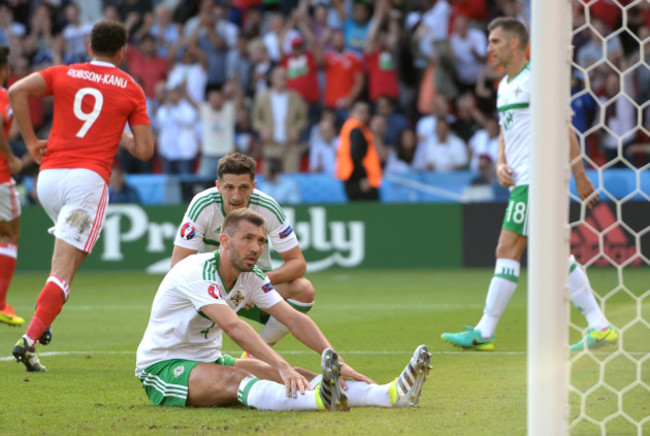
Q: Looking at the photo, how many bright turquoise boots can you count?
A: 2